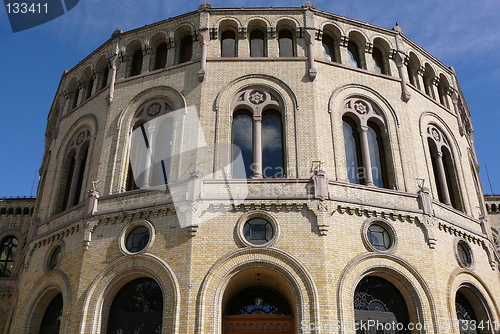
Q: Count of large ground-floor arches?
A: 5